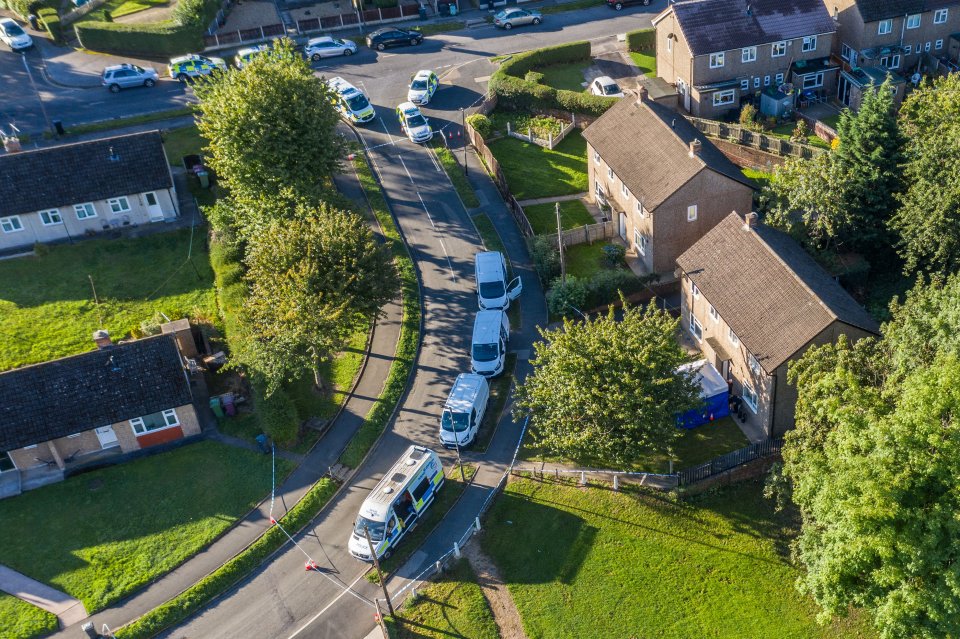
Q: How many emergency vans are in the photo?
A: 2